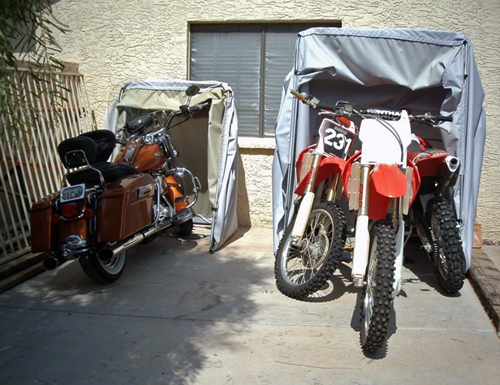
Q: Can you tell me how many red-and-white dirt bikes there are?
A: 3